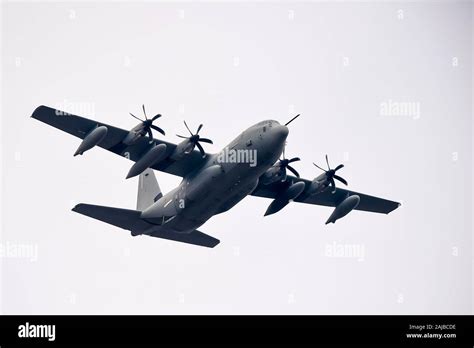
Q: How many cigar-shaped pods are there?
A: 4